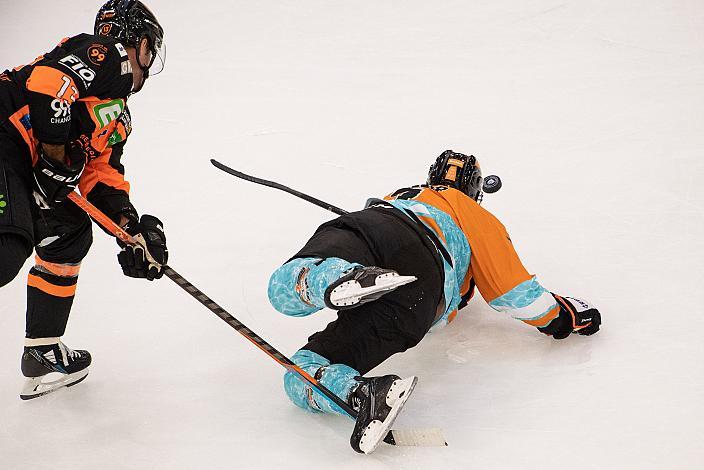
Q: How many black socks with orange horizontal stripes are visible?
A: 1